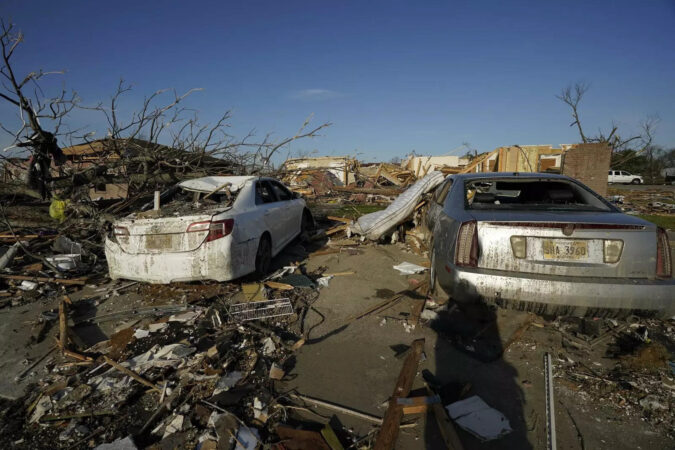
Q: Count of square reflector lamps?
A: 2